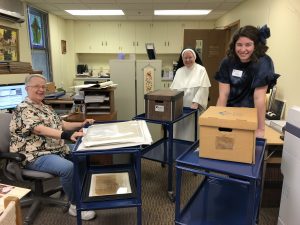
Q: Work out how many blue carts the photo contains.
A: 3